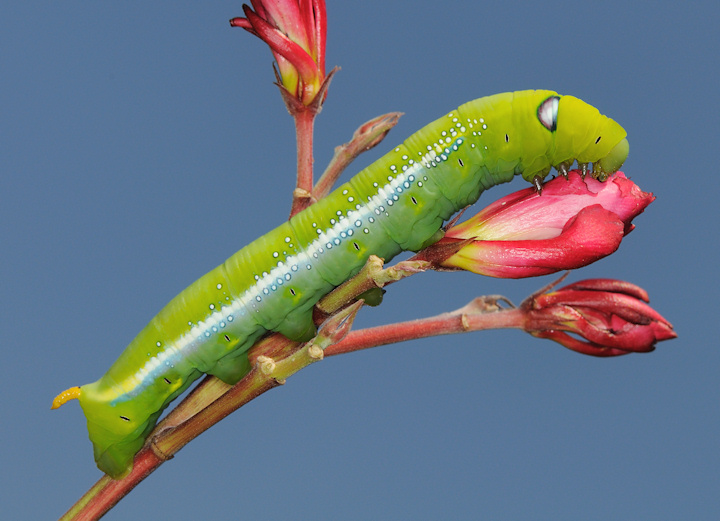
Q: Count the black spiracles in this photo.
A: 9